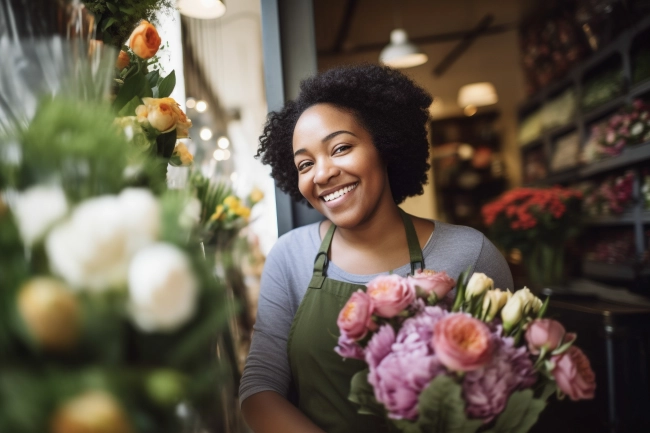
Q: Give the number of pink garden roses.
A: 6